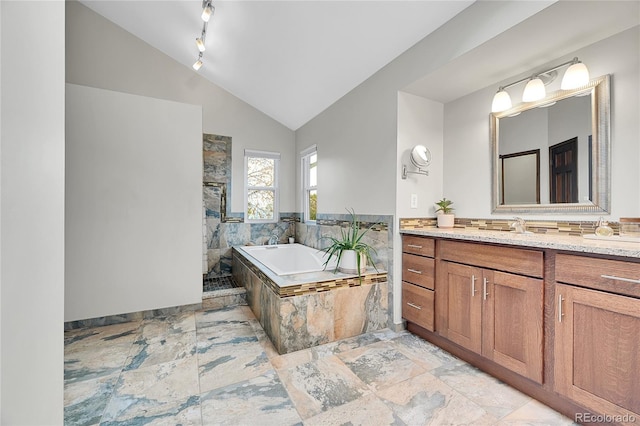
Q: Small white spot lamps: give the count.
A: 3